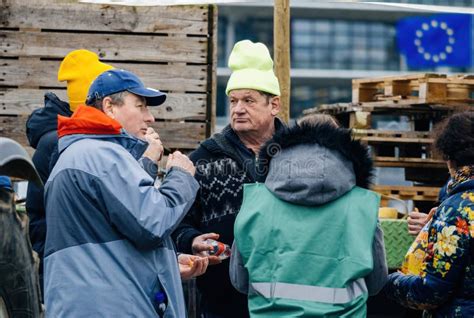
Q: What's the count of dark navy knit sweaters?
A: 1